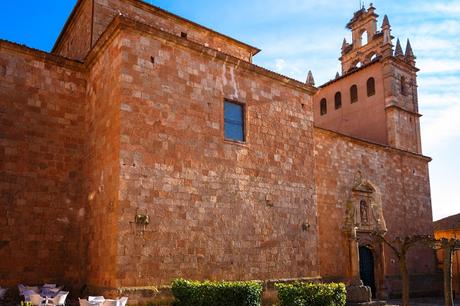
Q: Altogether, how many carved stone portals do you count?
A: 1